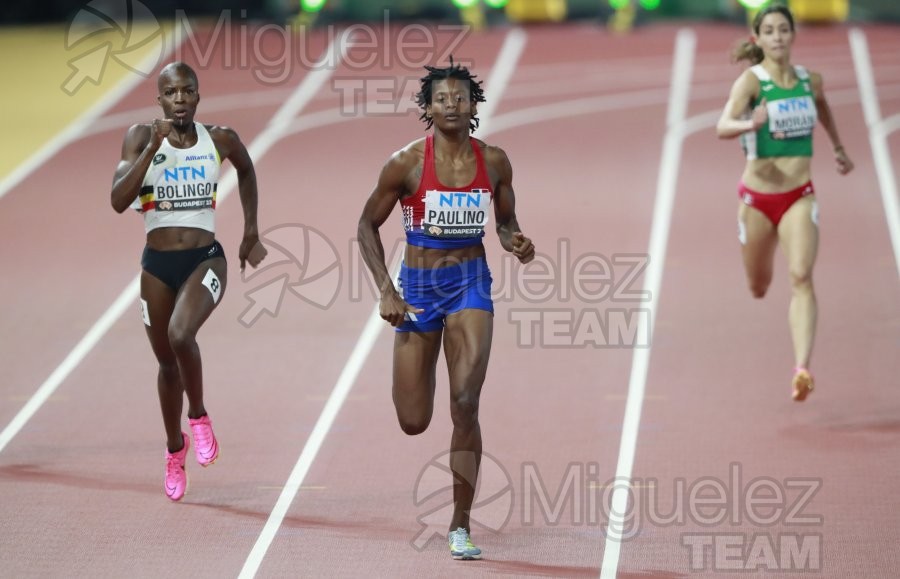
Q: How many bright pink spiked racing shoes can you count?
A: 2